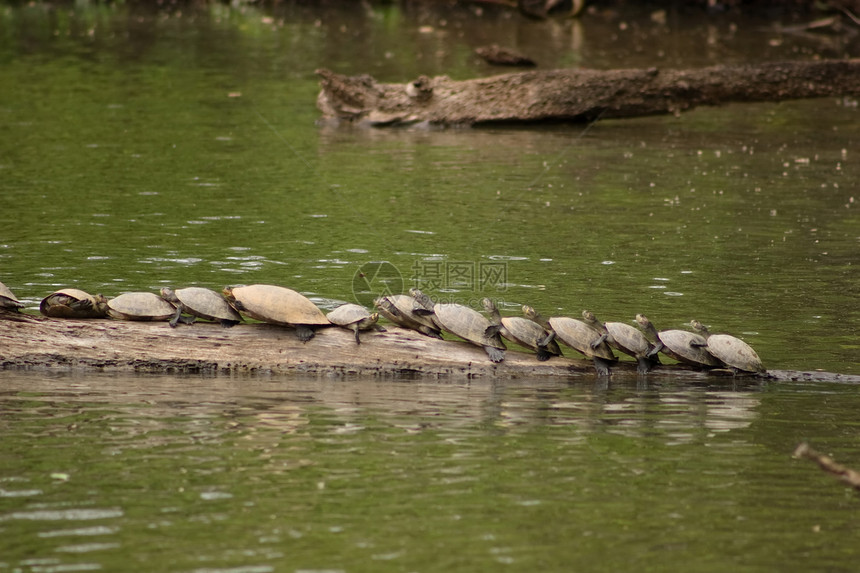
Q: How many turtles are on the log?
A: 13